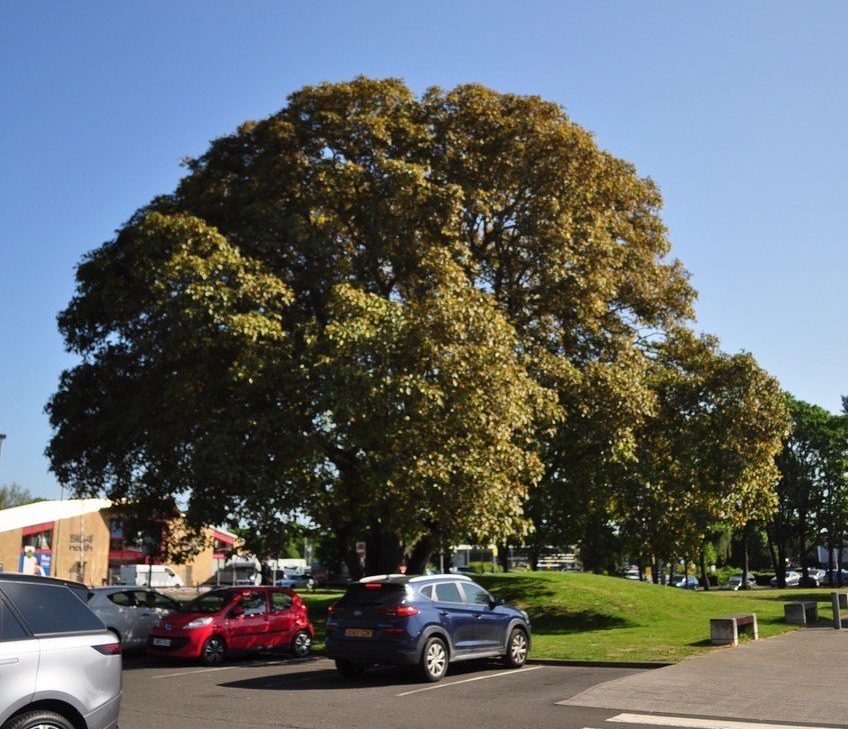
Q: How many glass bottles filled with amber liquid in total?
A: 0